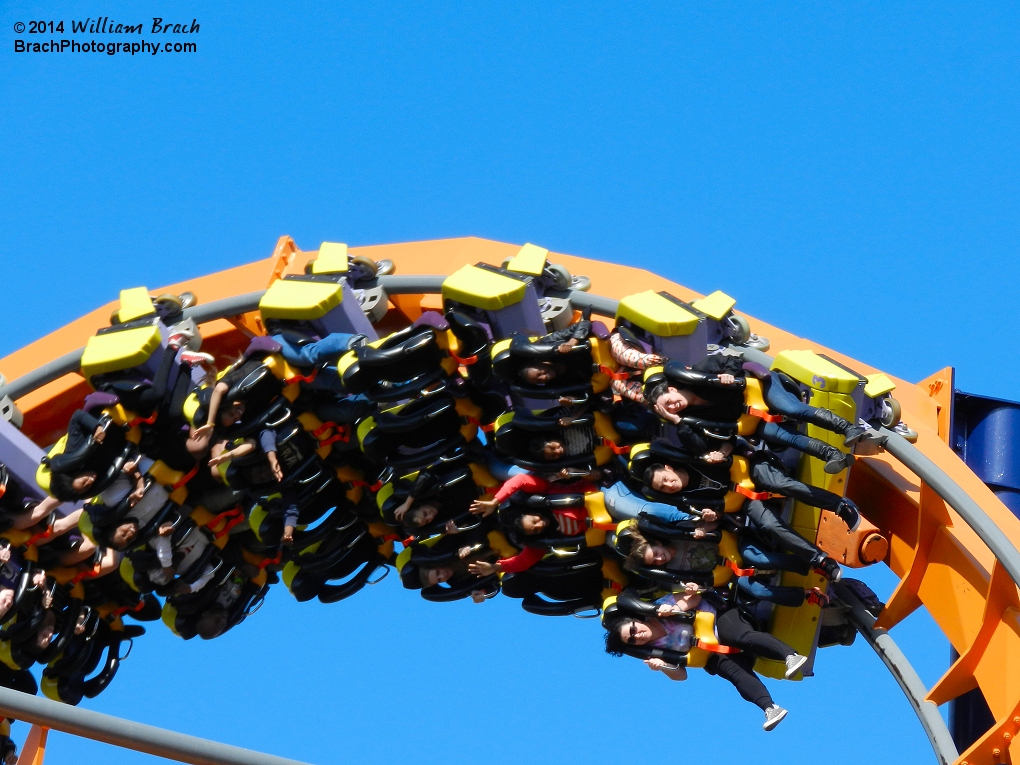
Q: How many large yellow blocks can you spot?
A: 5